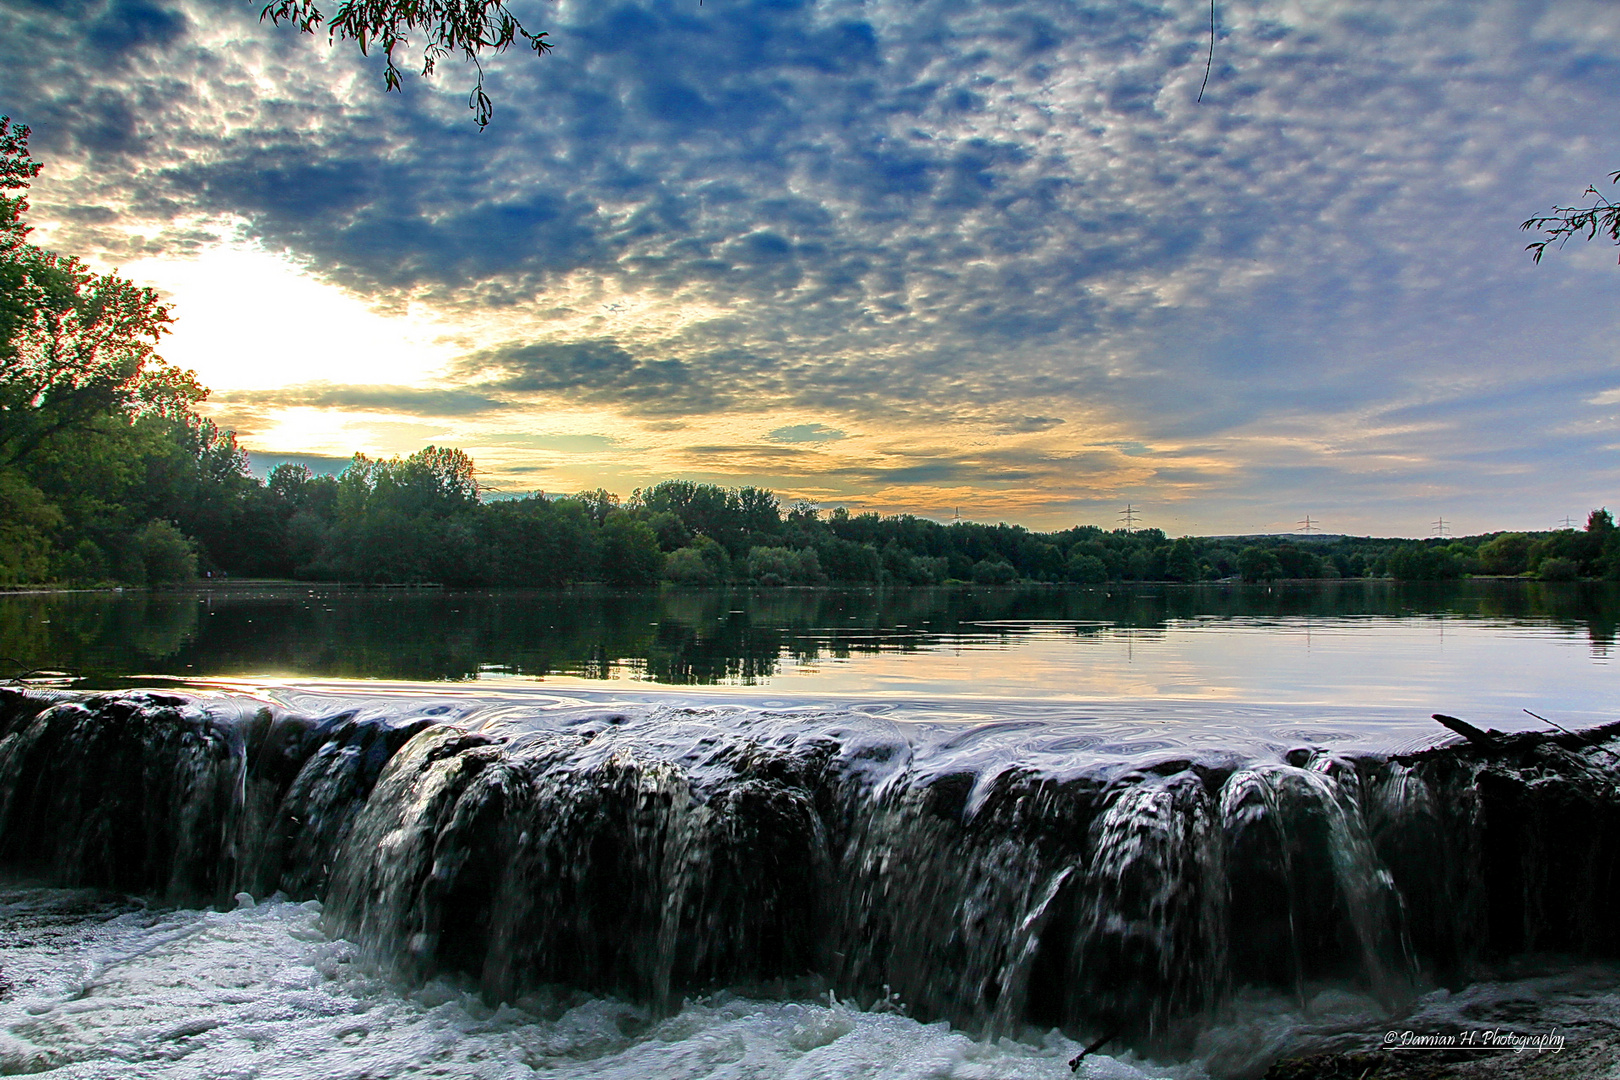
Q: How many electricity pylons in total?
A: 5